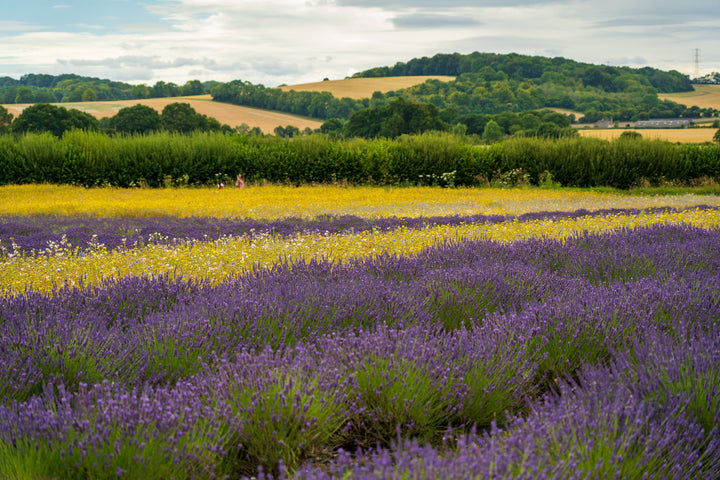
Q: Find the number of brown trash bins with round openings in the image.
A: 0